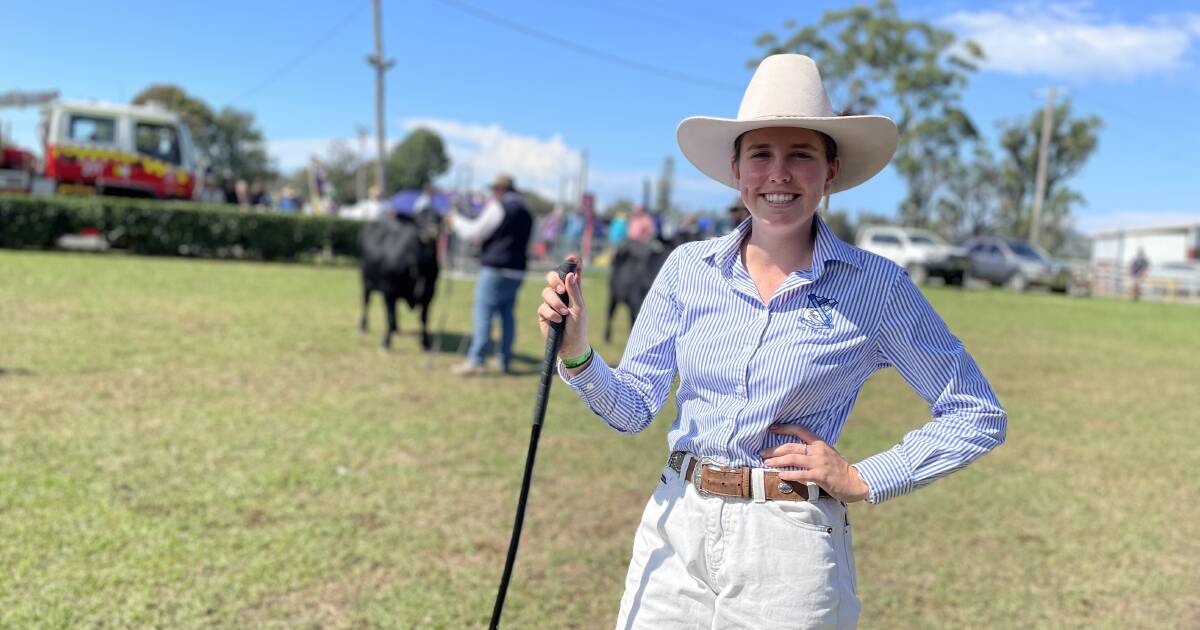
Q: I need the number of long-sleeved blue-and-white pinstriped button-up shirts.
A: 1